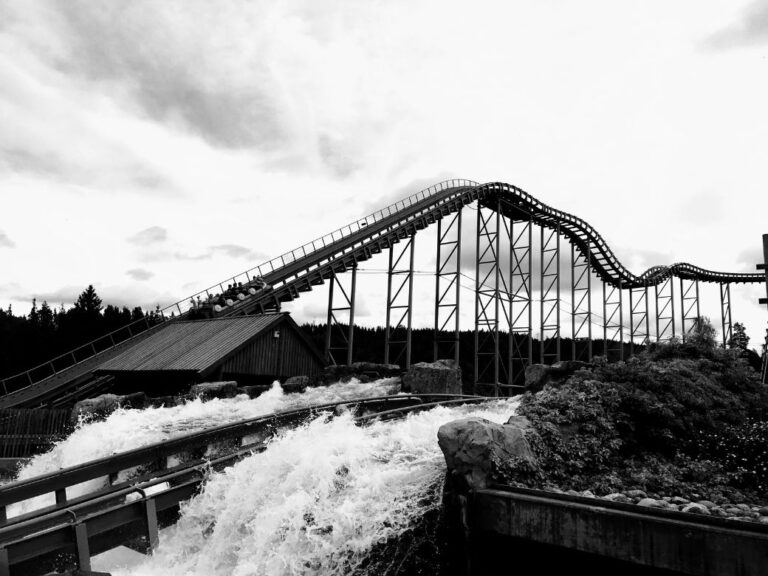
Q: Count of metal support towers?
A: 12